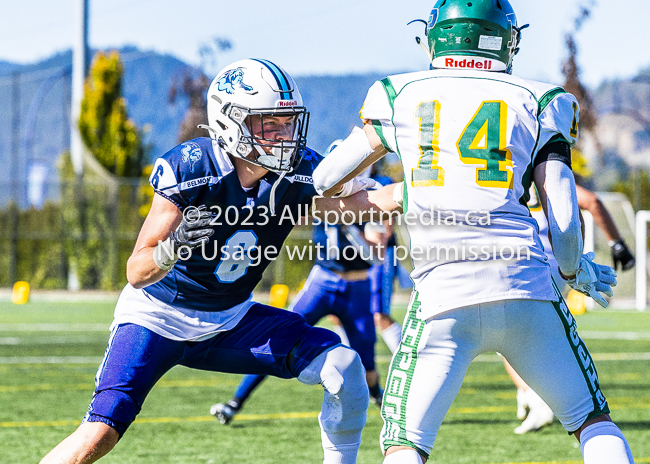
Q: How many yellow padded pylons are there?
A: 3